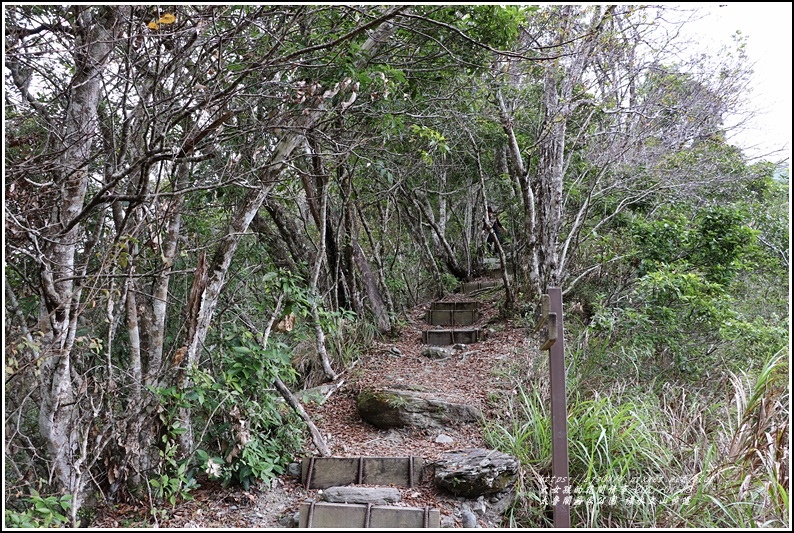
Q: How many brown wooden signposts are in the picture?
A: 1